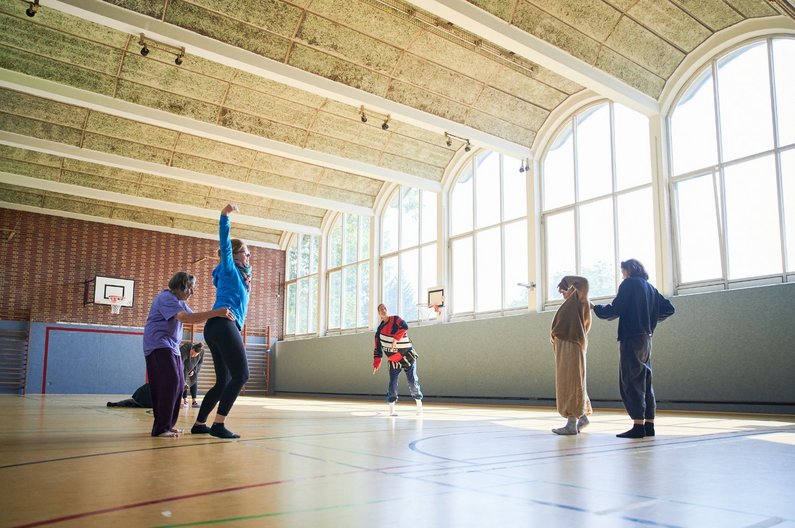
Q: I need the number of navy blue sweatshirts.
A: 1